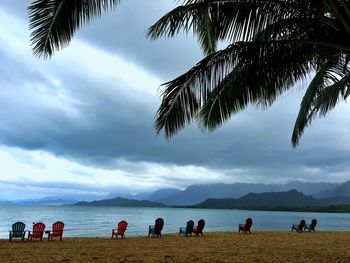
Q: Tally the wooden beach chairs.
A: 10